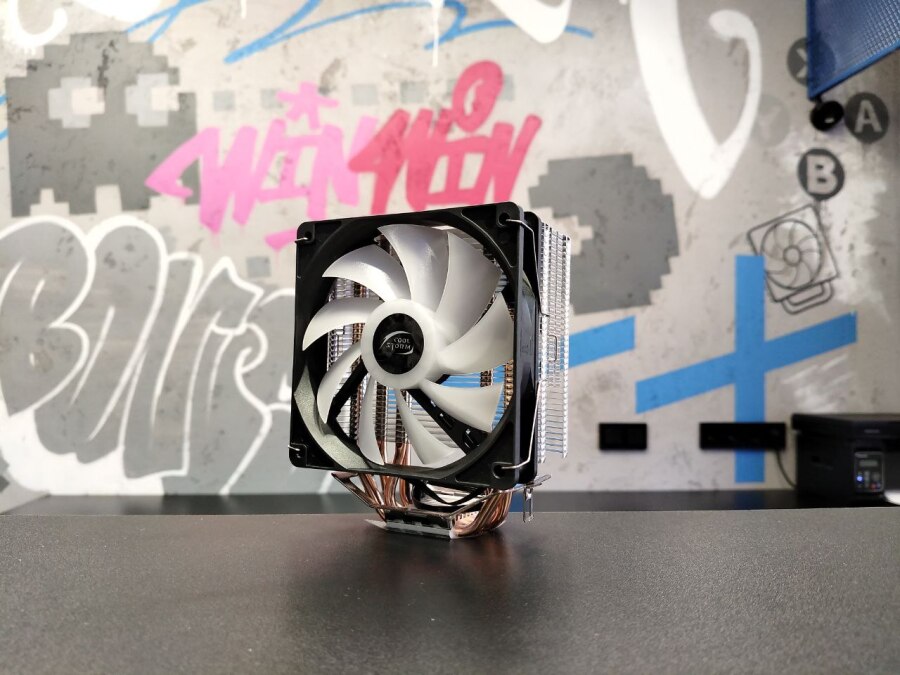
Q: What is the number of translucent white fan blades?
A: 9